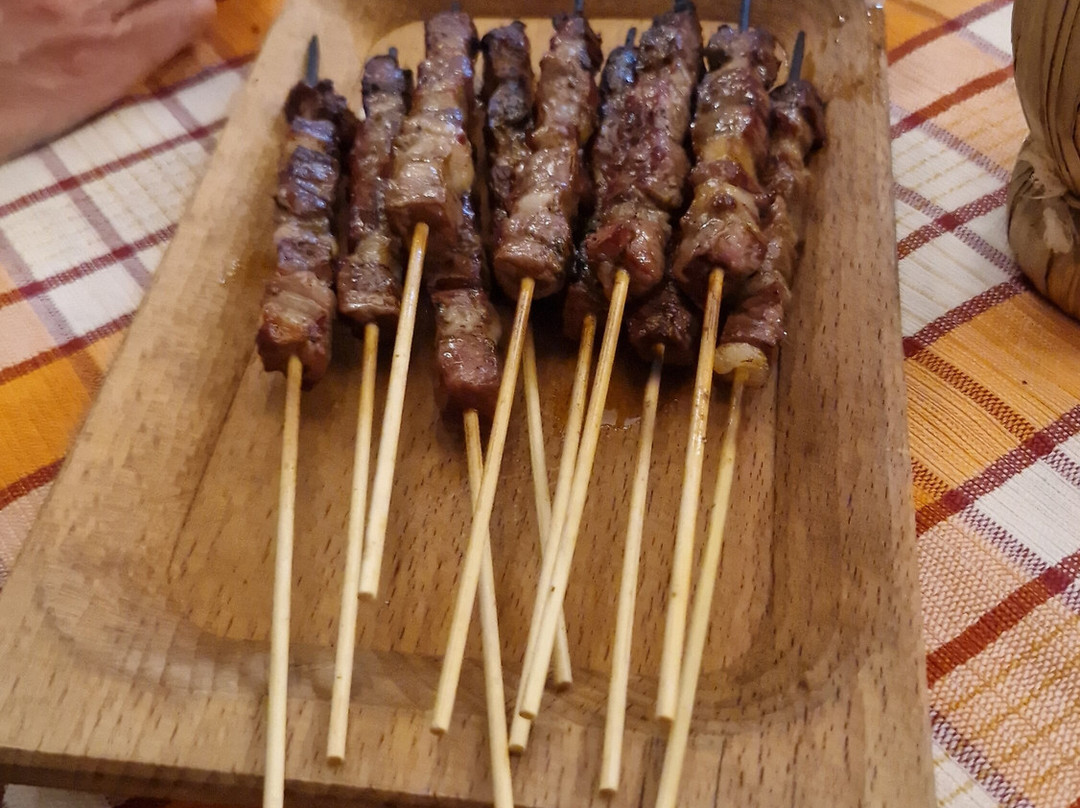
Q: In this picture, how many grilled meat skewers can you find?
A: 11